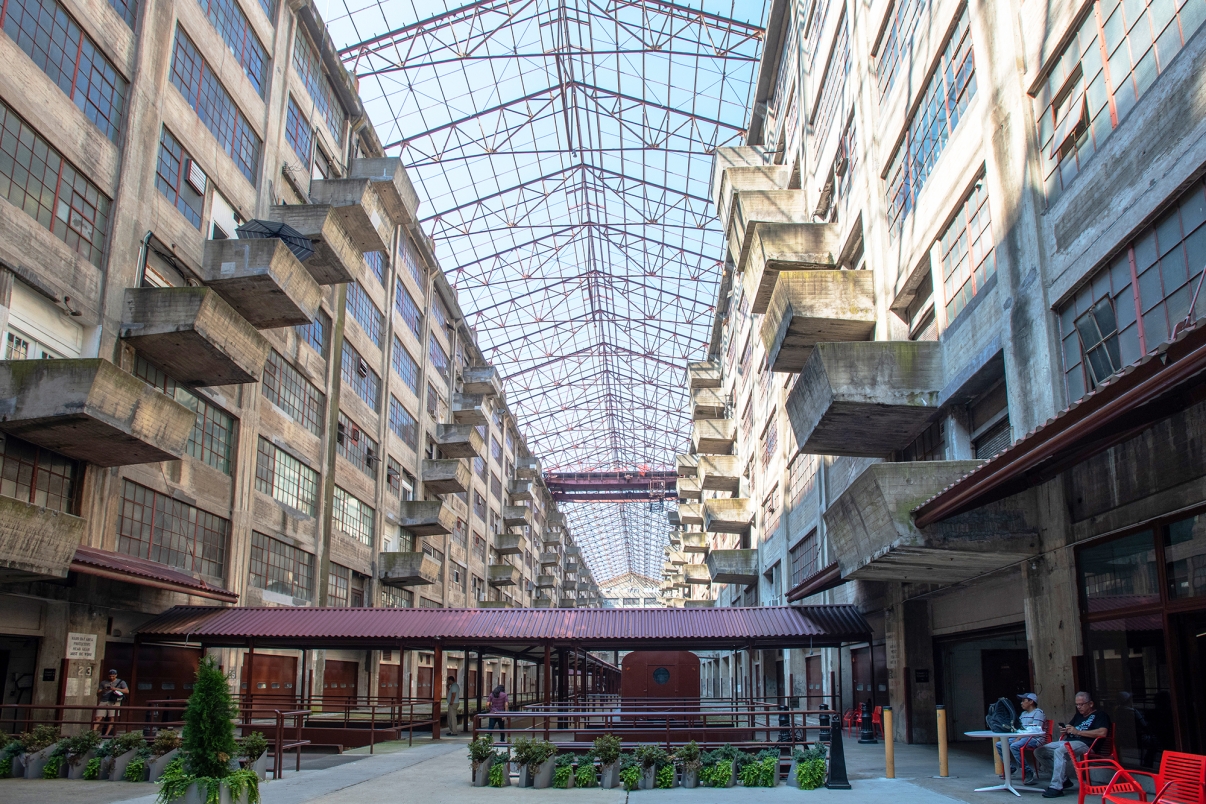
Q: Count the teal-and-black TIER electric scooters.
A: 0